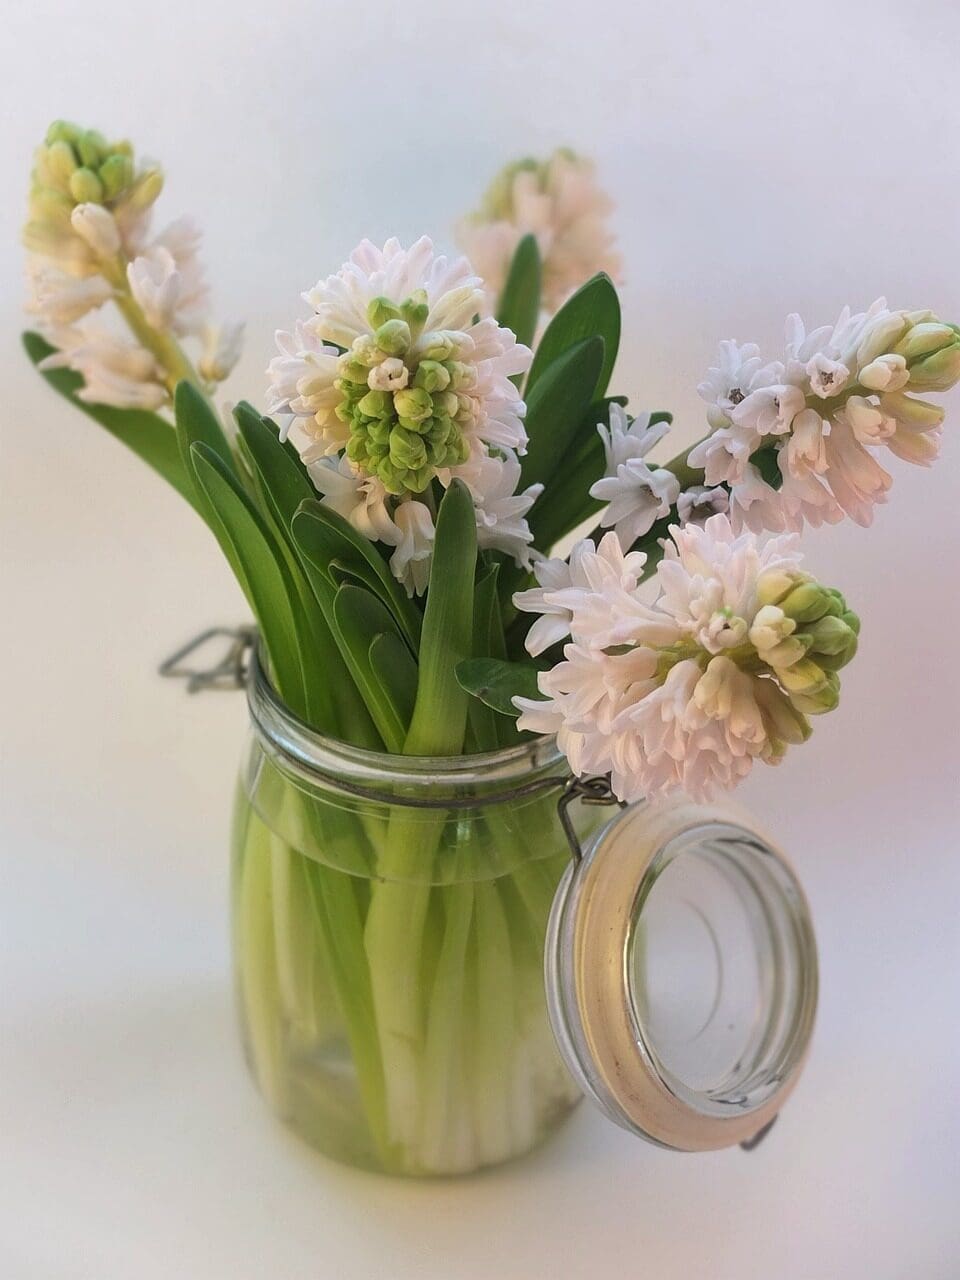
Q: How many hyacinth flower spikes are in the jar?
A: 5